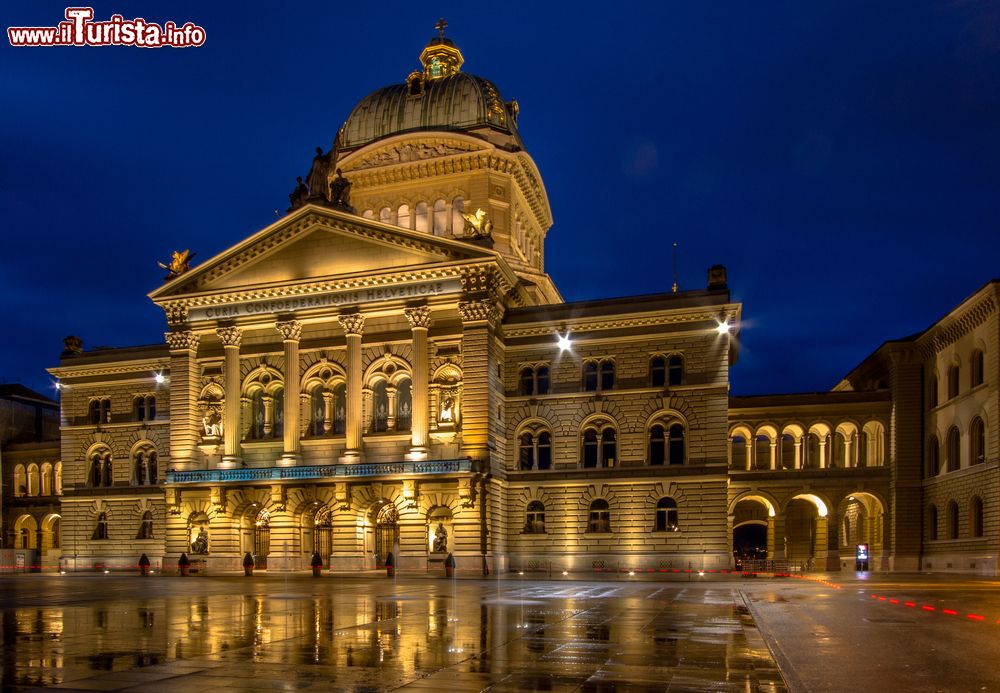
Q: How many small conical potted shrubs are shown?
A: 6